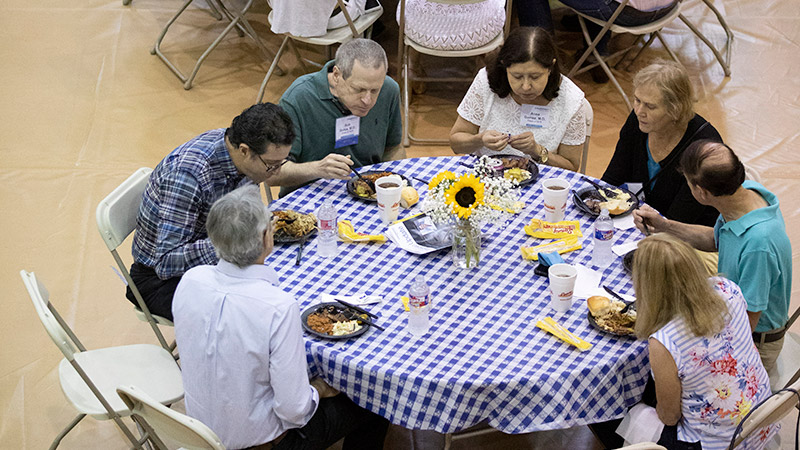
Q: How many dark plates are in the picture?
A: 7